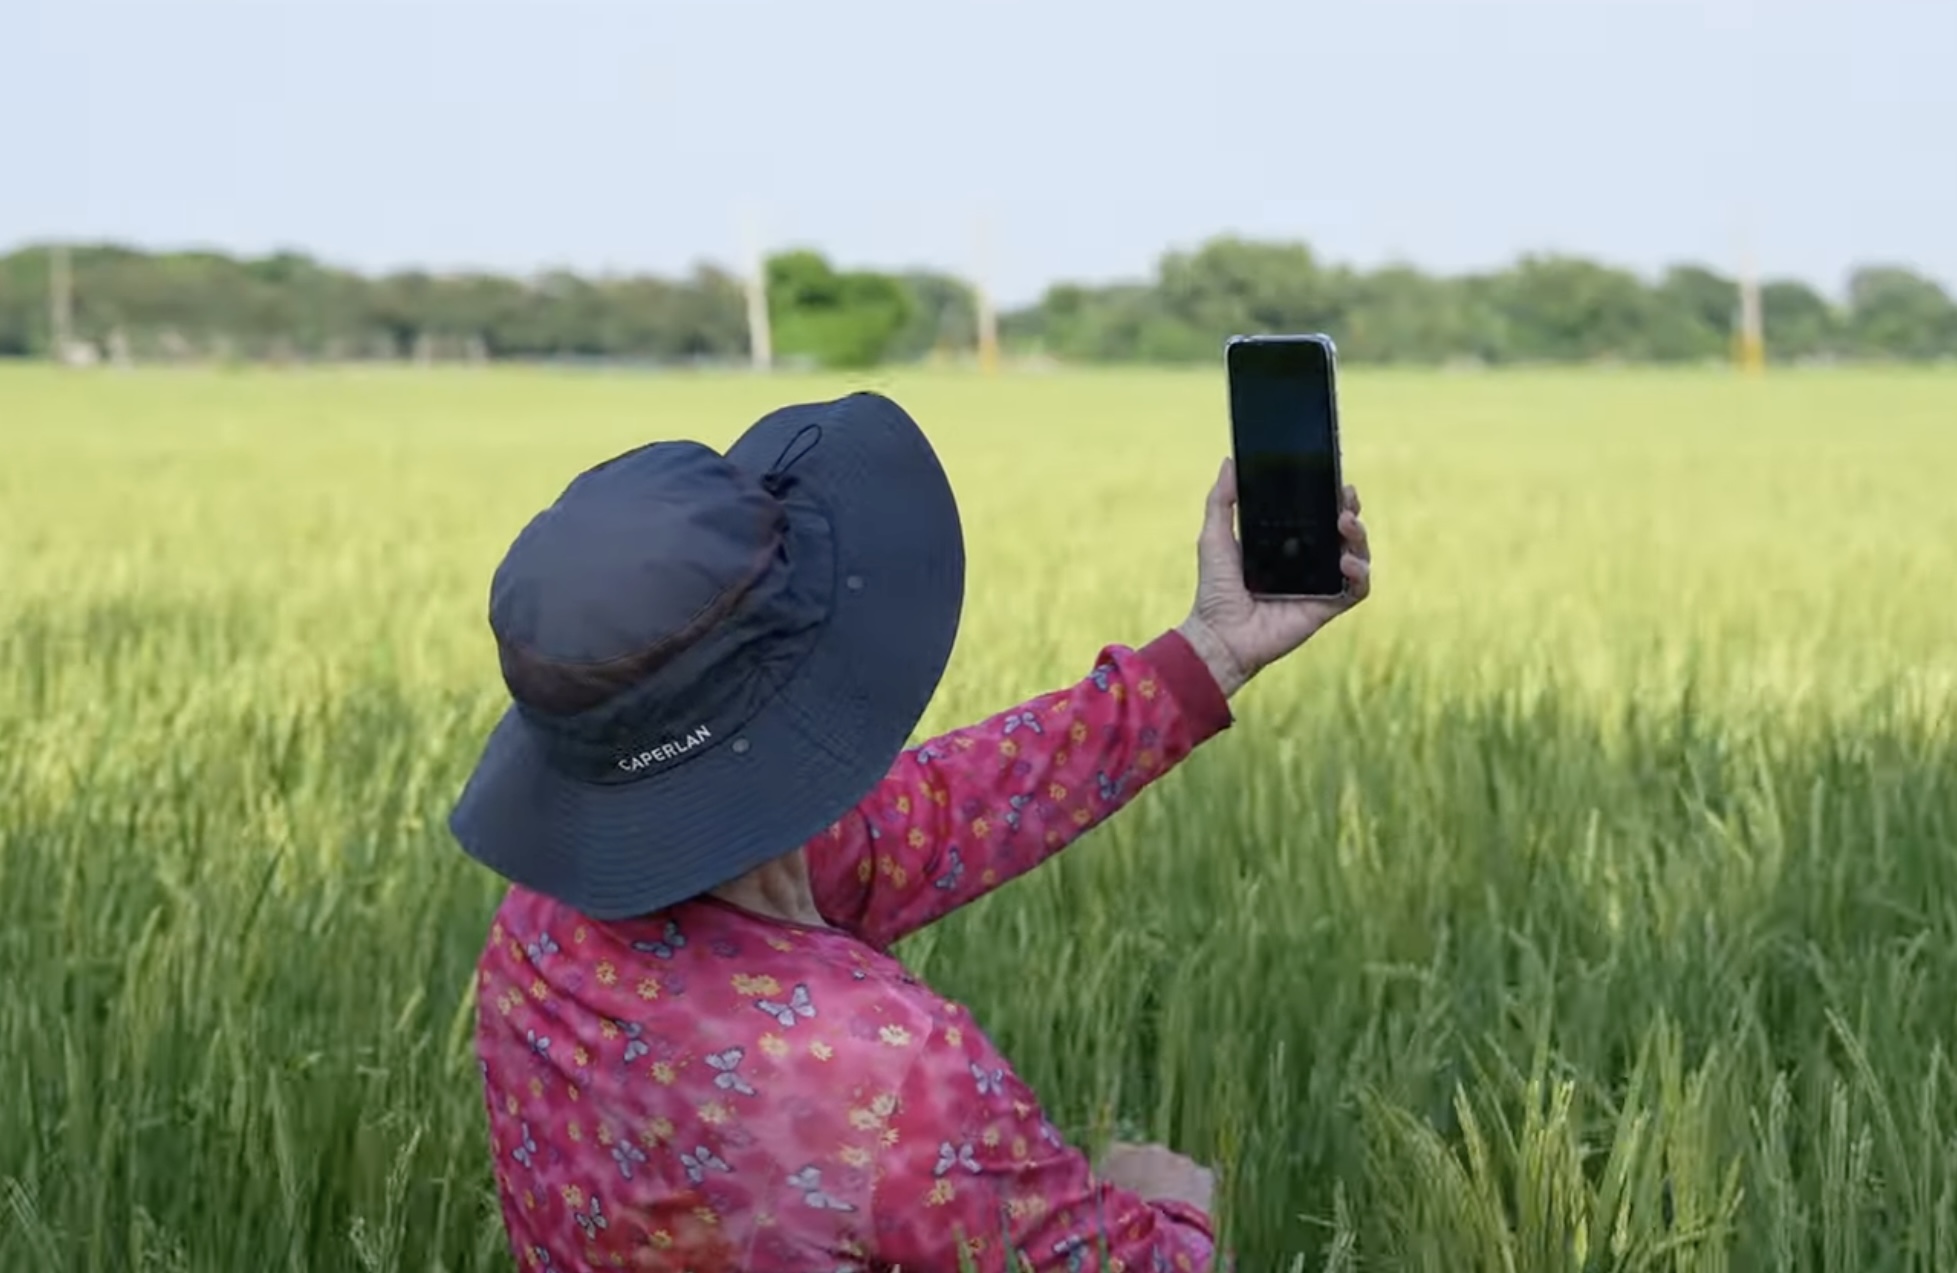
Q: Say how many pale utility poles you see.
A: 4